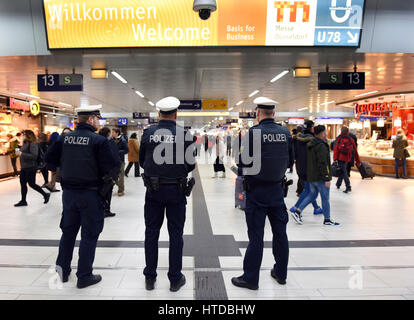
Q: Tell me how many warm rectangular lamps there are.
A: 2